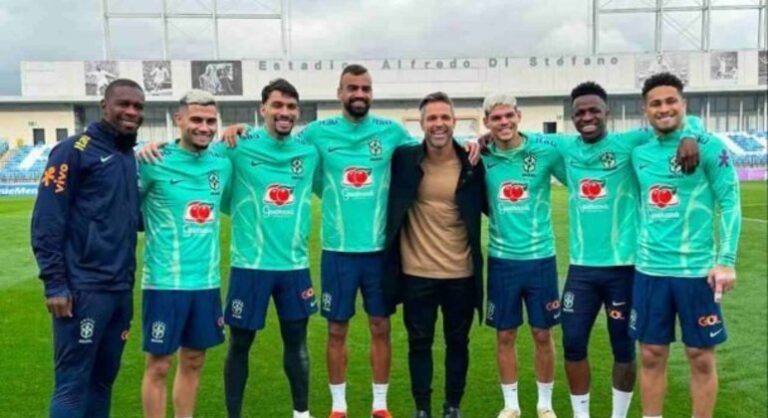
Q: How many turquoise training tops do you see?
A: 6